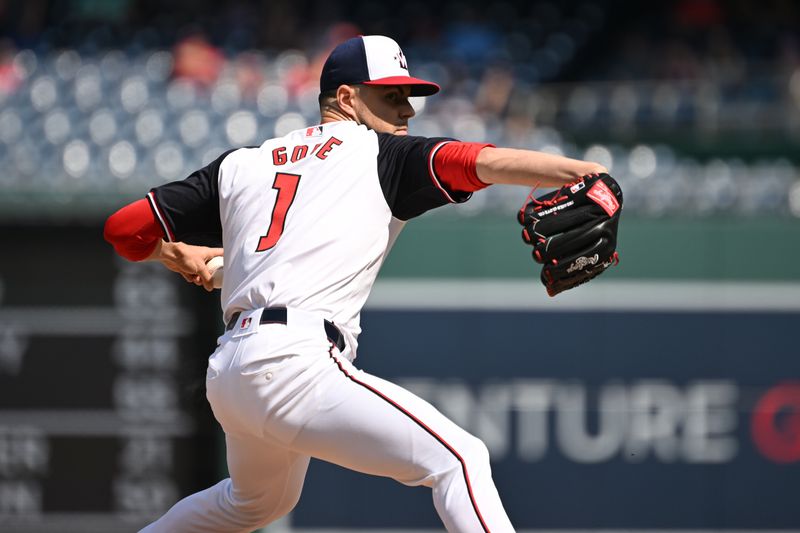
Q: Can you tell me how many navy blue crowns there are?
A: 1